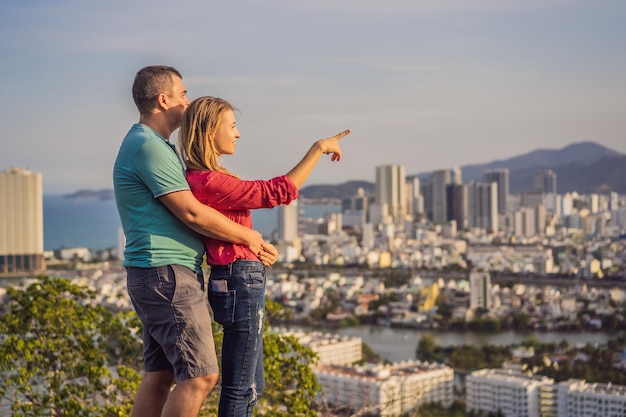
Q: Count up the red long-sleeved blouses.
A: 1